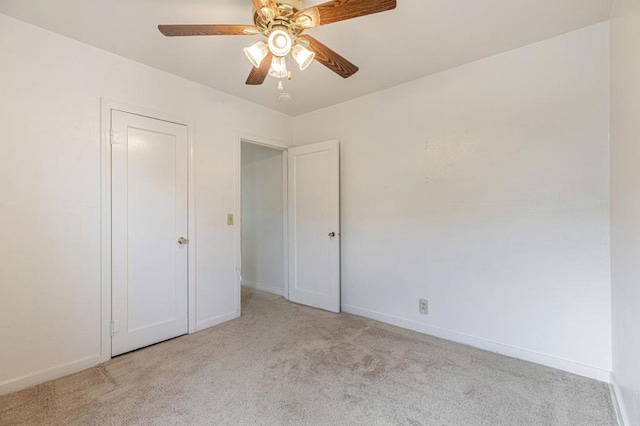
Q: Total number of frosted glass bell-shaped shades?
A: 4